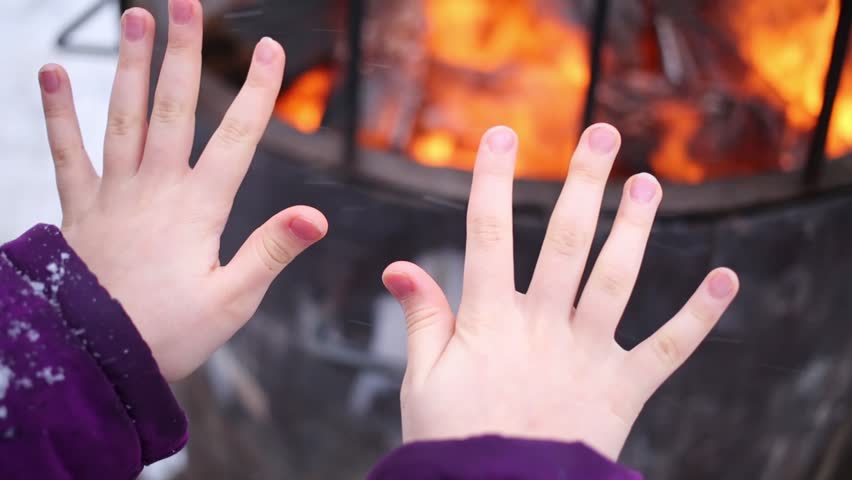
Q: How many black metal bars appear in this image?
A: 3